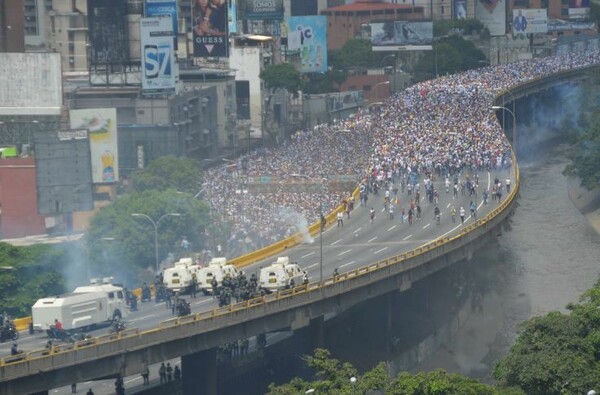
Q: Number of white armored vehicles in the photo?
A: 4